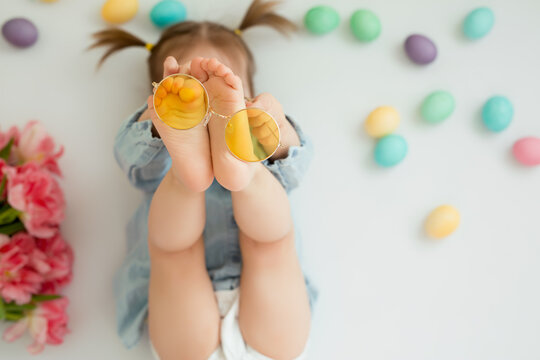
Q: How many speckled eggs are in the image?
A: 0